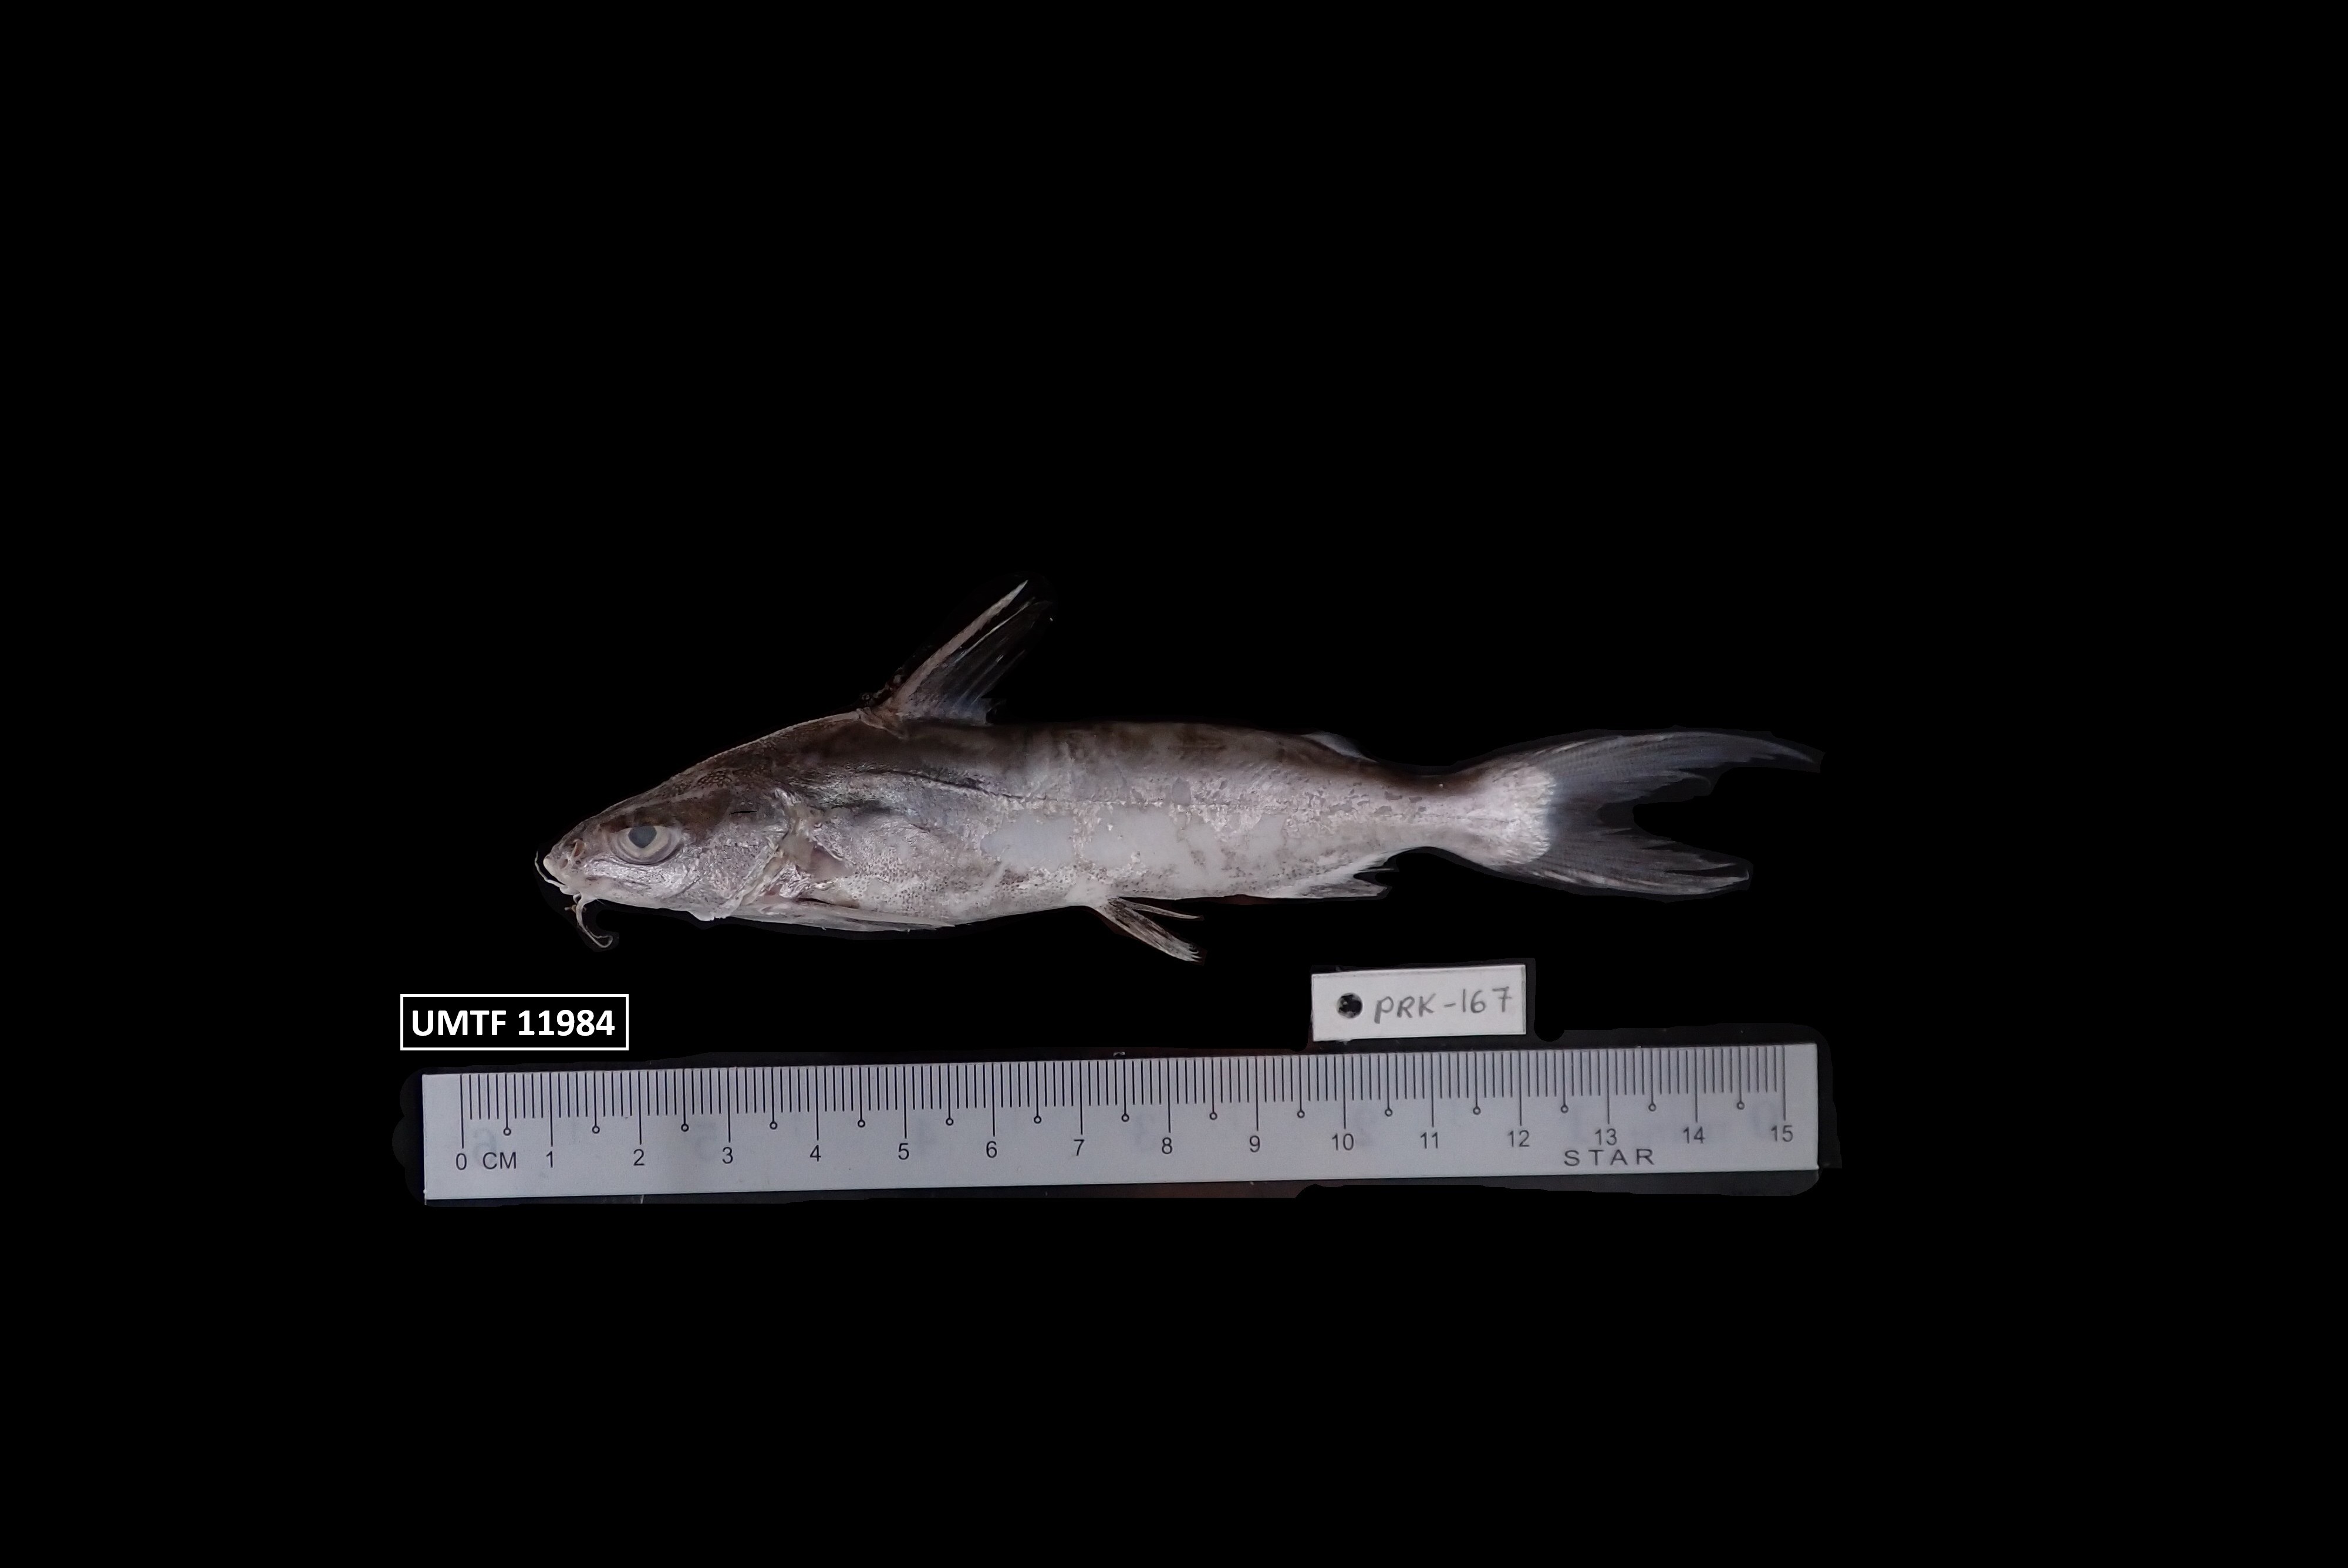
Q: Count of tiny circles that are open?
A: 15